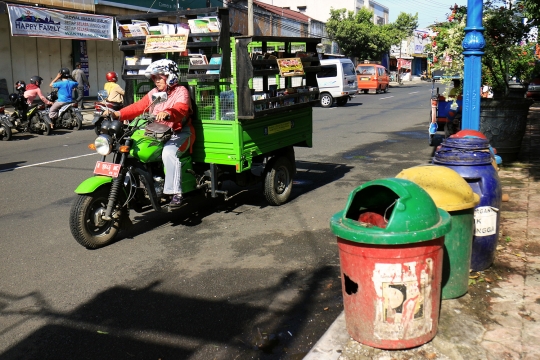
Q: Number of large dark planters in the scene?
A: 1